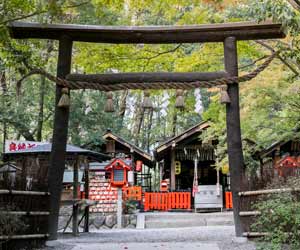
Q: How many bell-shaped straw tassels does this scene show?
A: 5